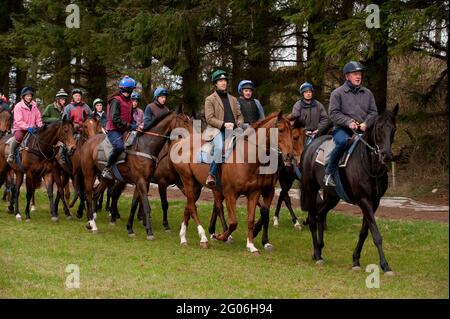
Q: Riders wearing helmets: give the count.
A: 11